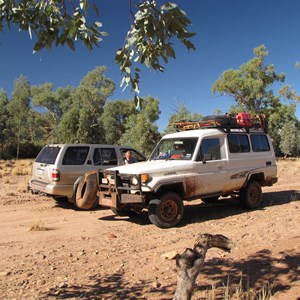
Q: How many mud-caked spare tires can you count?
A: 1